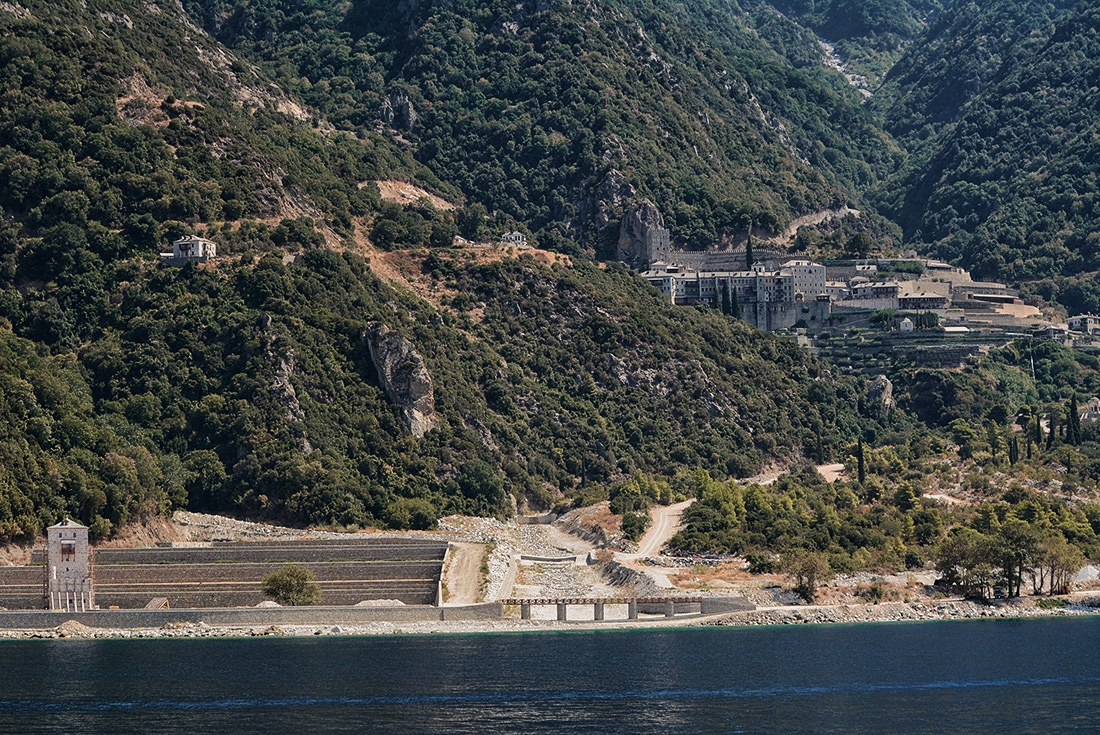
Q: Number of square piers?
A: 5